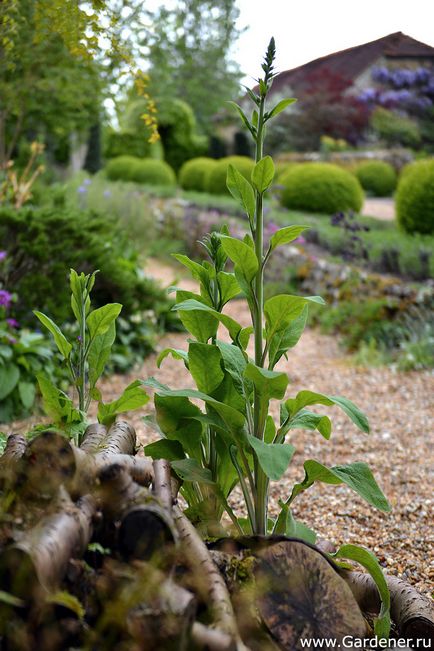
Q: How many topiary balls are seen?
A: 7